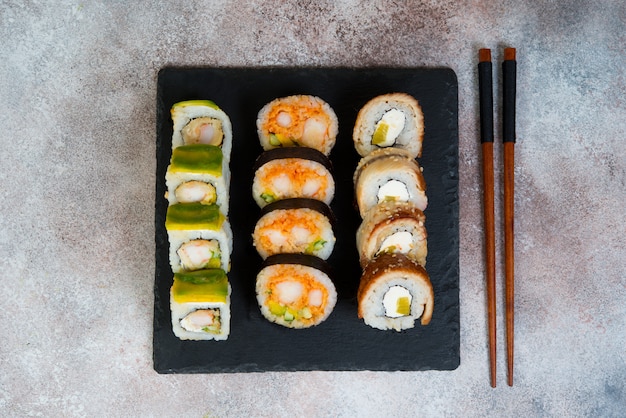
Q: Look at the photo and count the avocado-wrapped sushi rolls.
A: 4